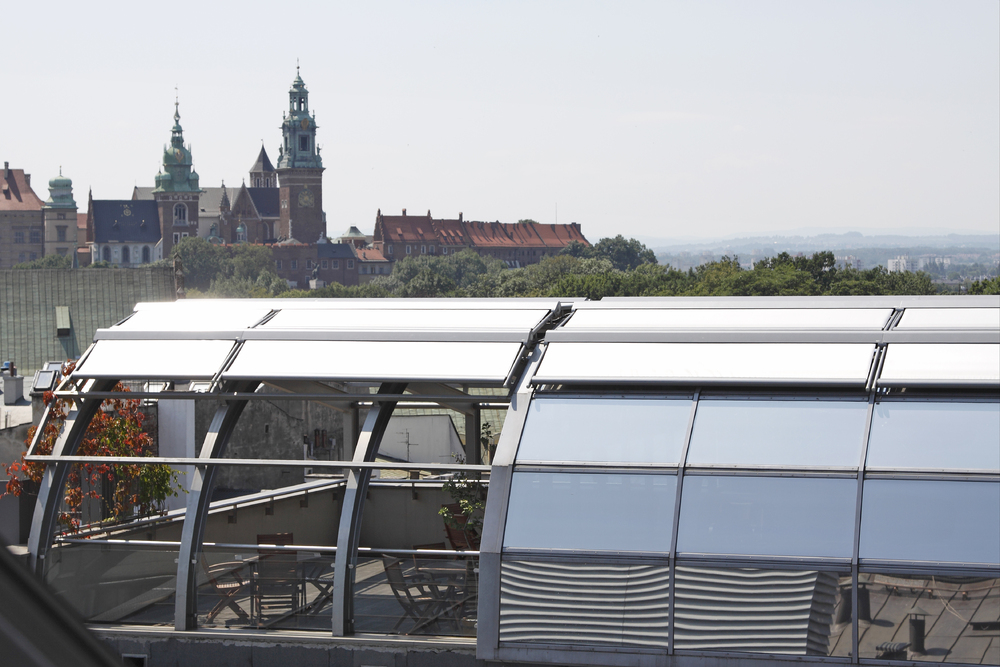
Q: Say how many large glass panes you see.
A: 9